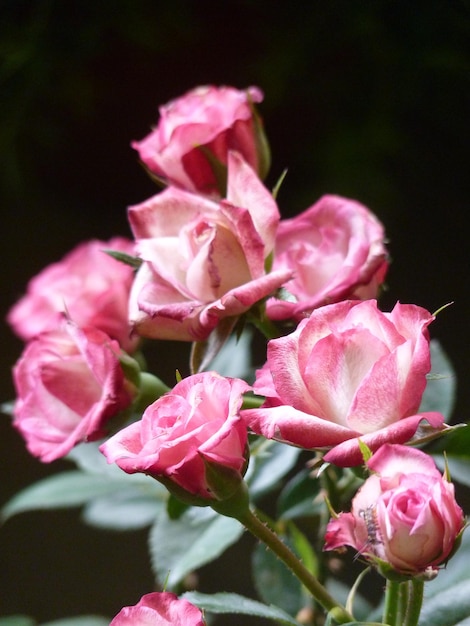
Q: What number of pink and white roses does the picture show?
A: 9